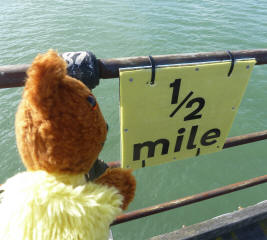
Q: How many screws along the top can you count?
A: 3